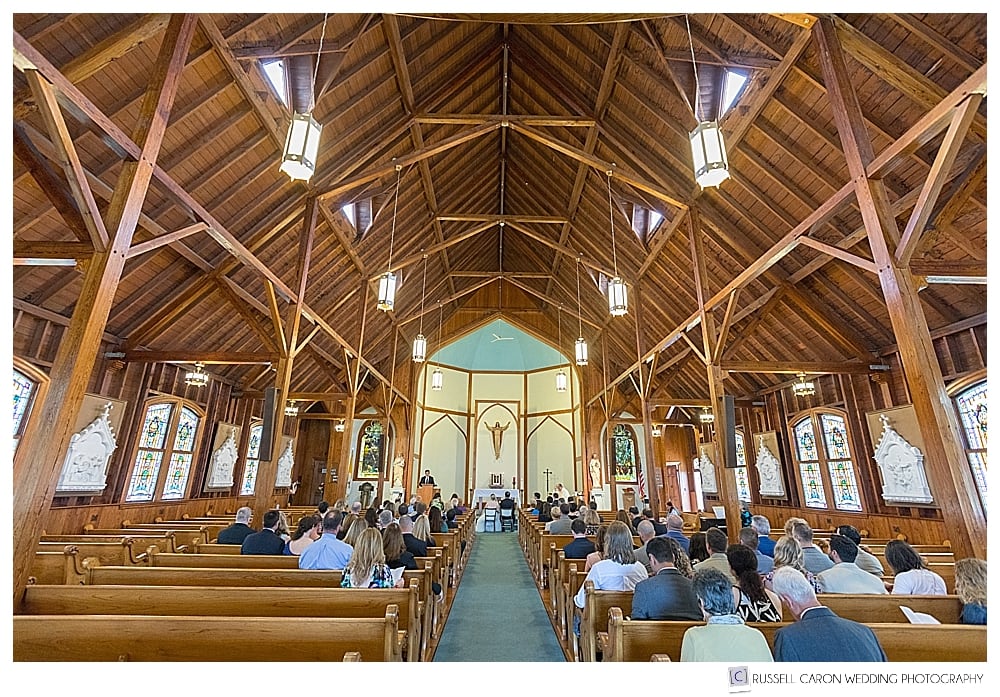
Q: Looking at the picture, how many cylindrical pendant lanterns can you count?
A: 8